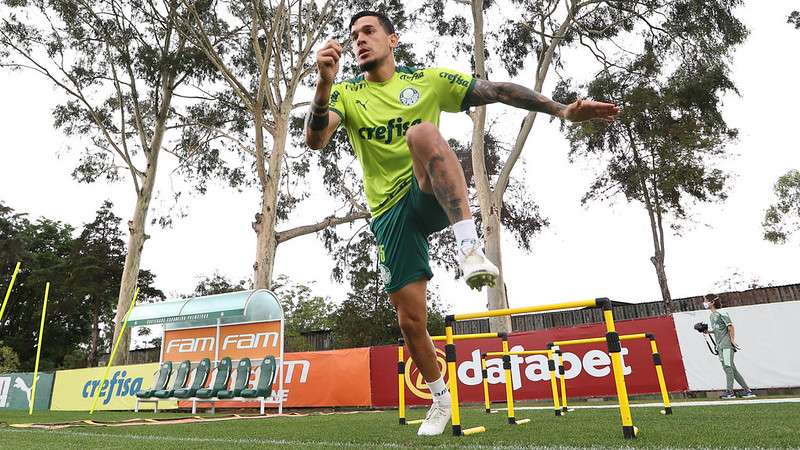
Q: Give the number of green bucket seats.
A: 6